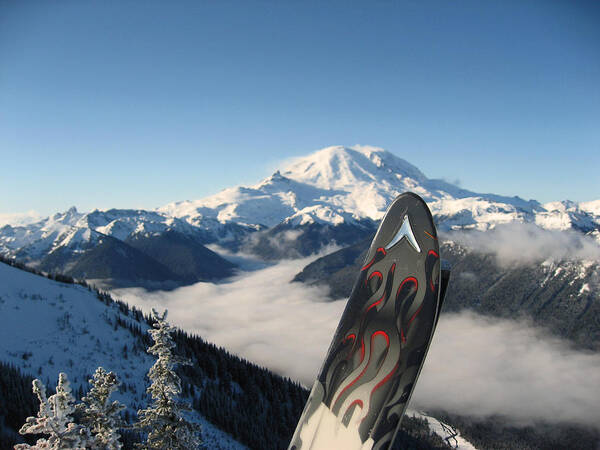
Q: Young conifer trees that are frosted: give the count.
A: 3